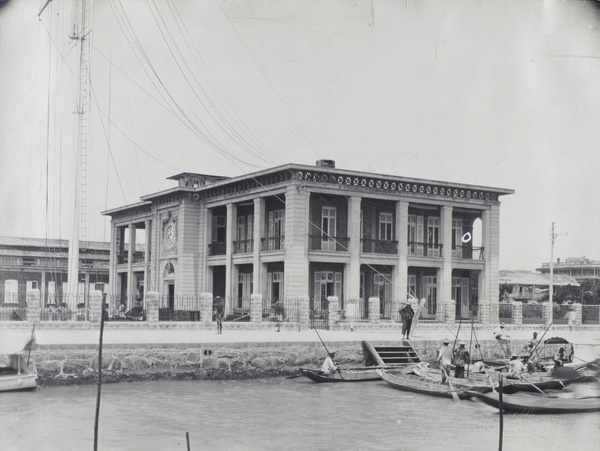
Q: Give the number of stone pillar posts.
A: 14